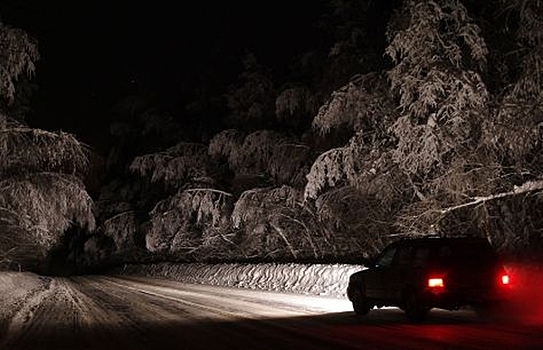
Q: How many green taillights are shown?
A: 0